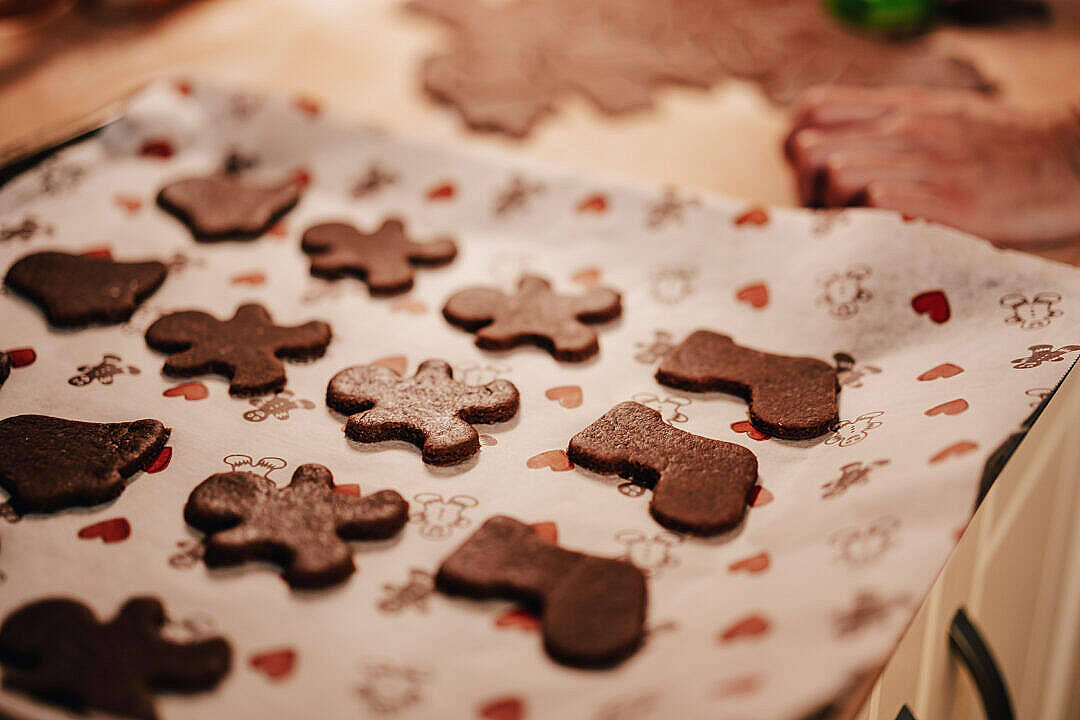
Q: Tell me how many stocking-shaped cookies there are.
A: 3